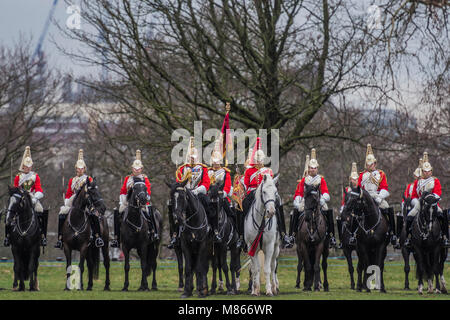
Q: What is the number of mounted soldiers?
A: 13